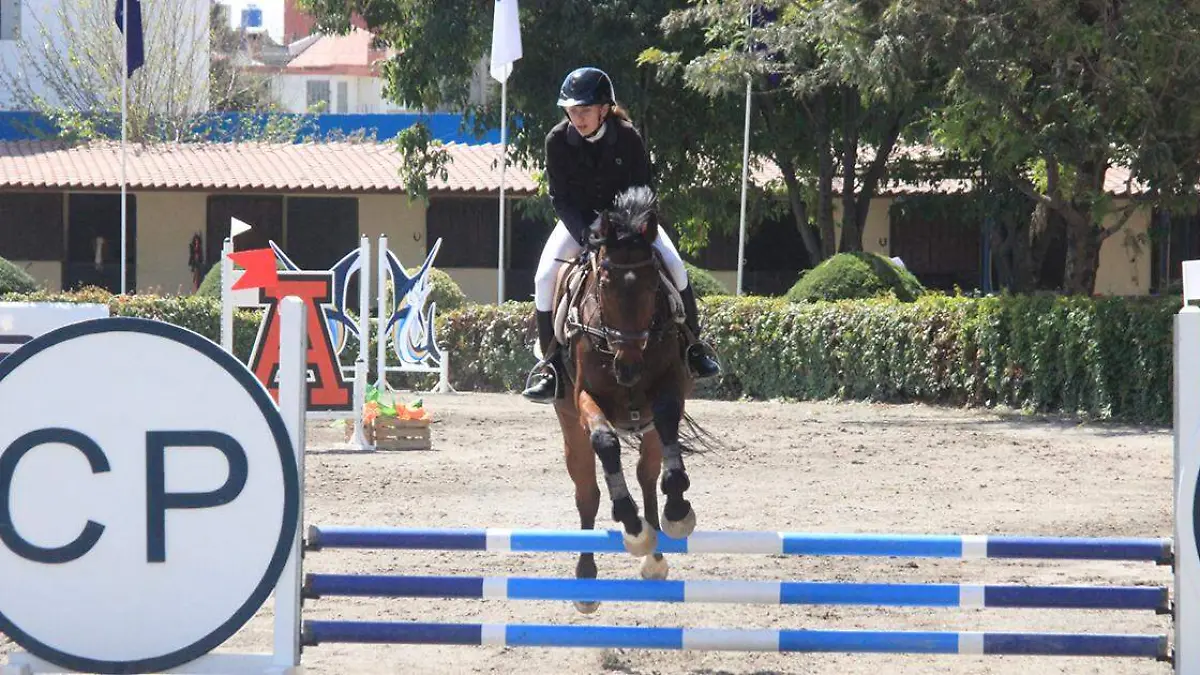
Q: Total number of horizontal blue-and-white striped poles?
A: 3